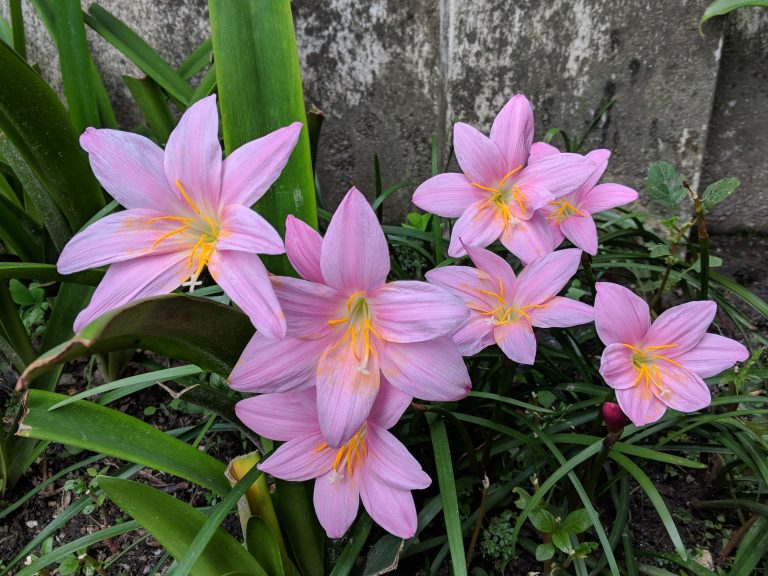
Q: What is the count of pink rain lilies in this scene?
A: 7